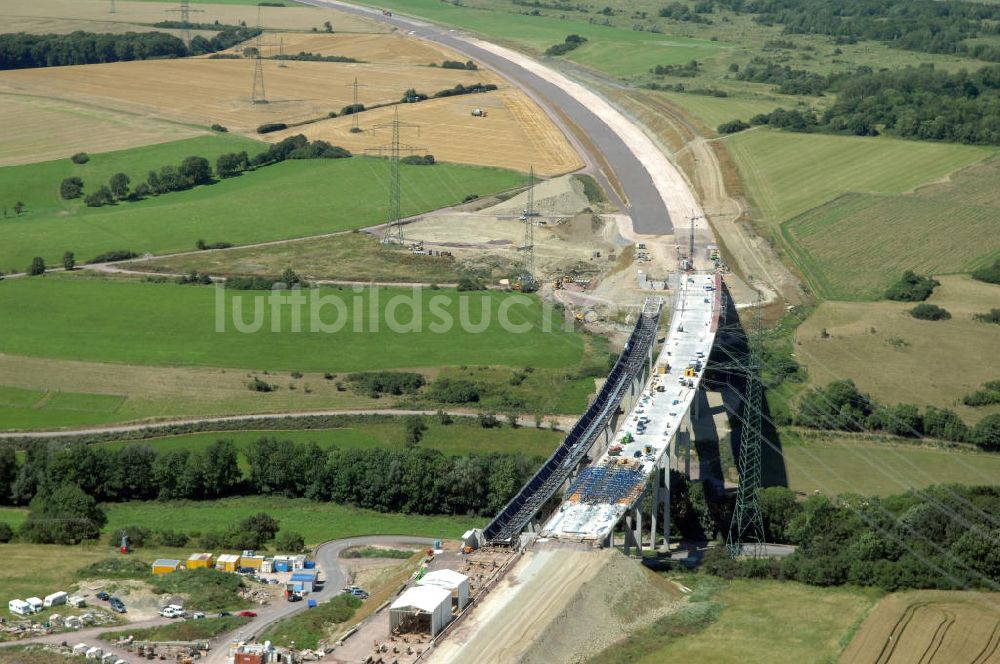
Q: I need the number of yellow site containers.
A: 4